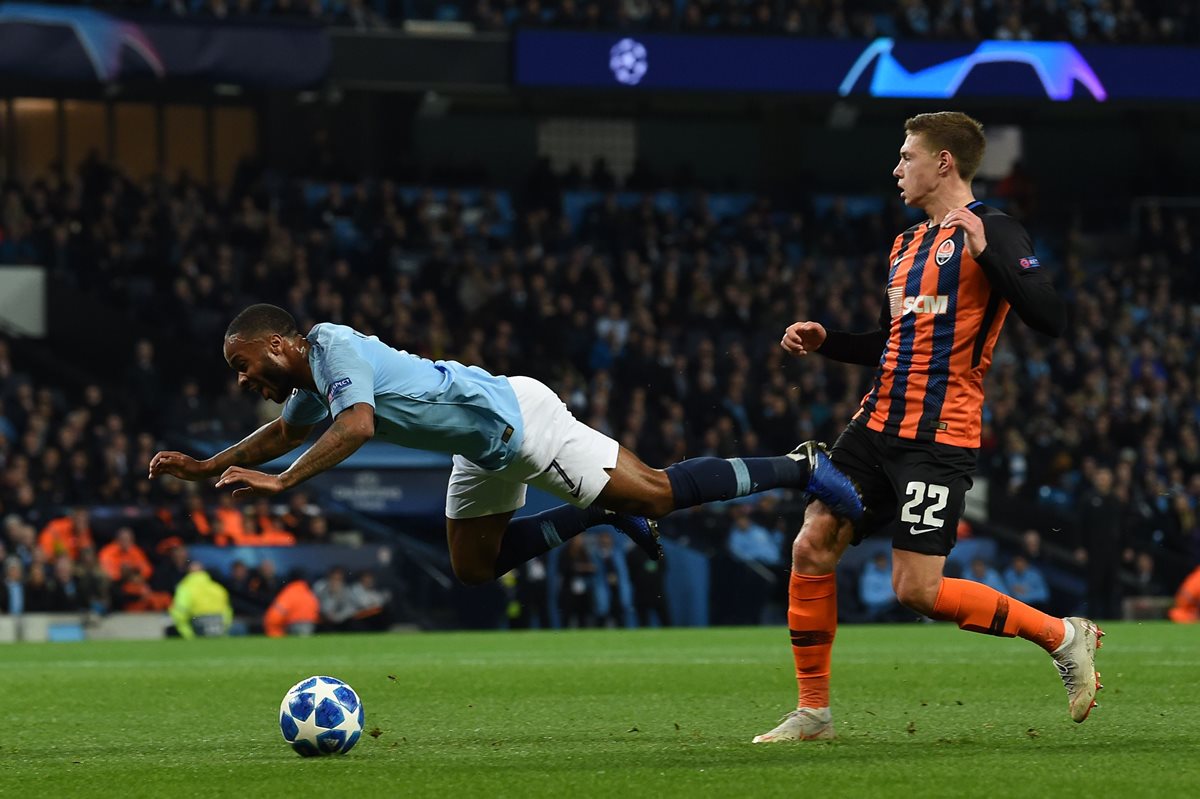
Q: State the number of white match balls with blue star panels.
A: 1